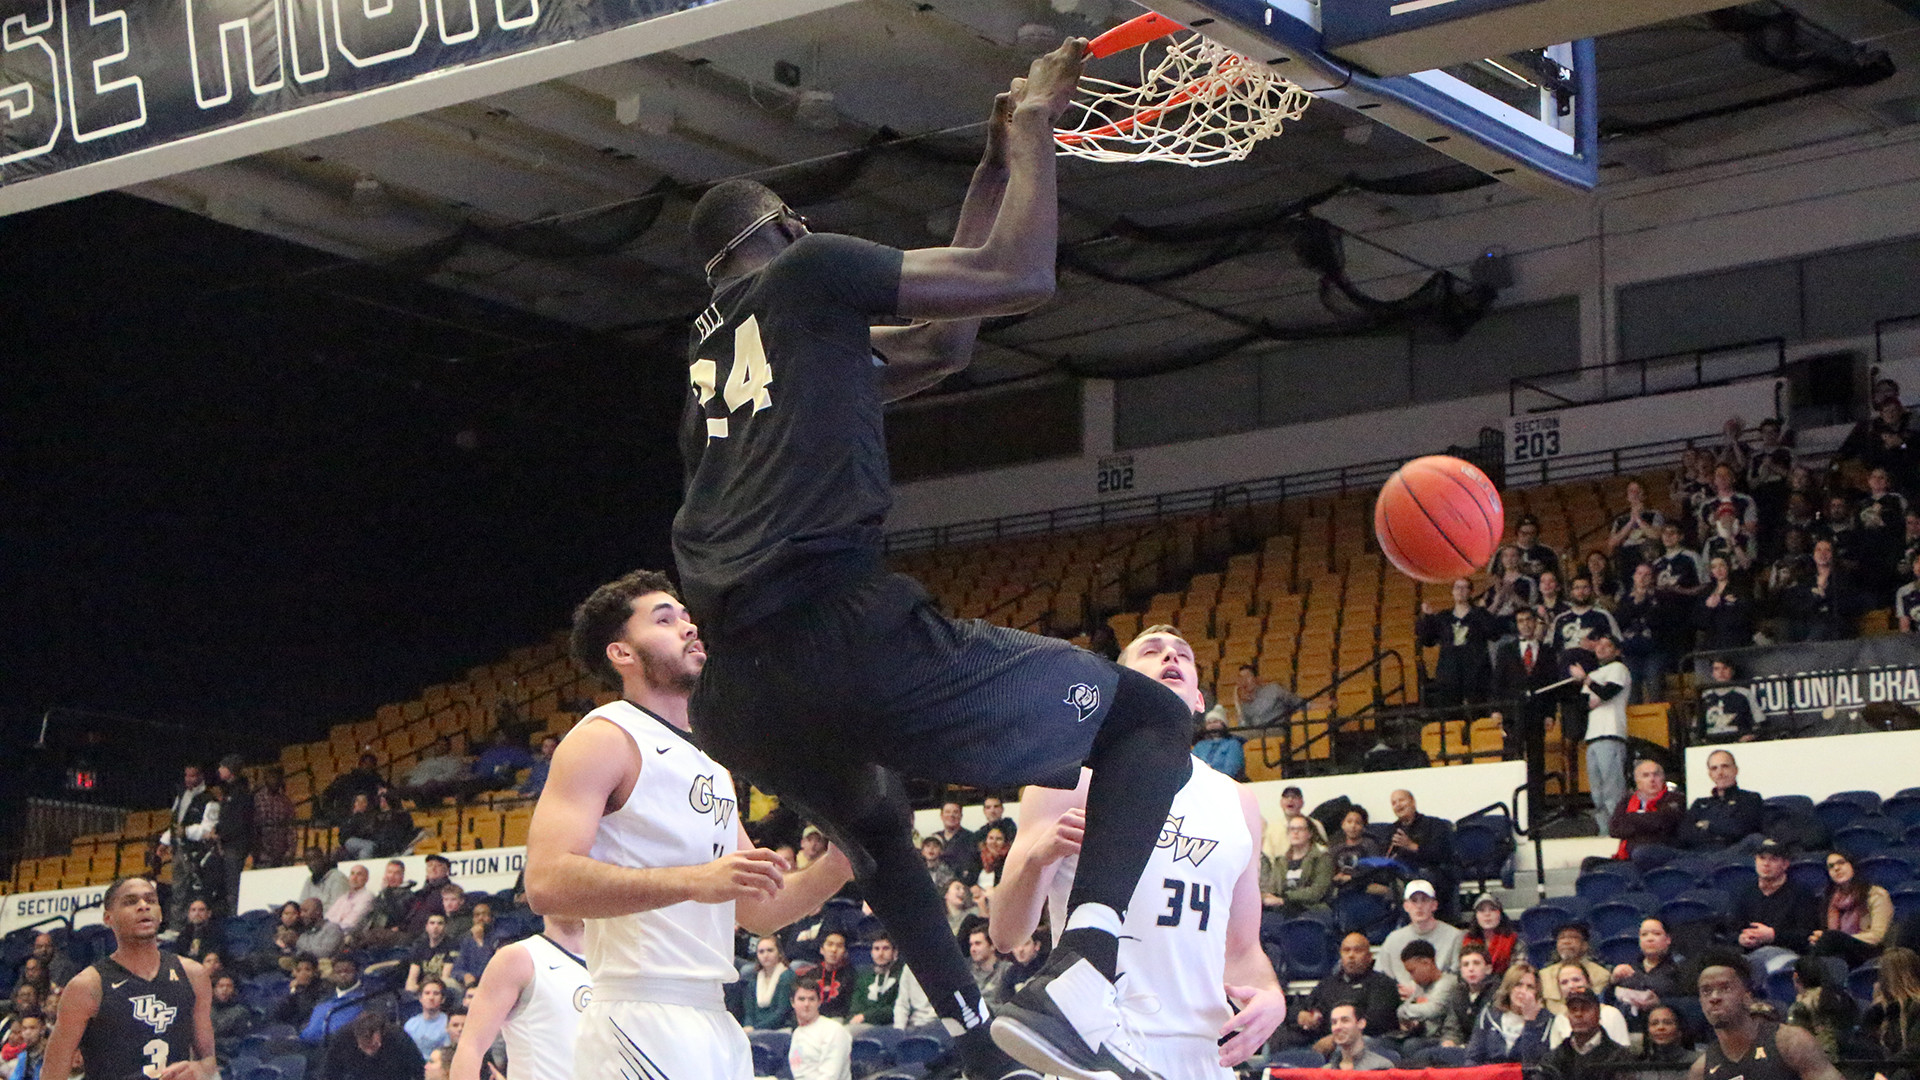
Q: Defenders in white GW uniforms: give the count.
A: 3